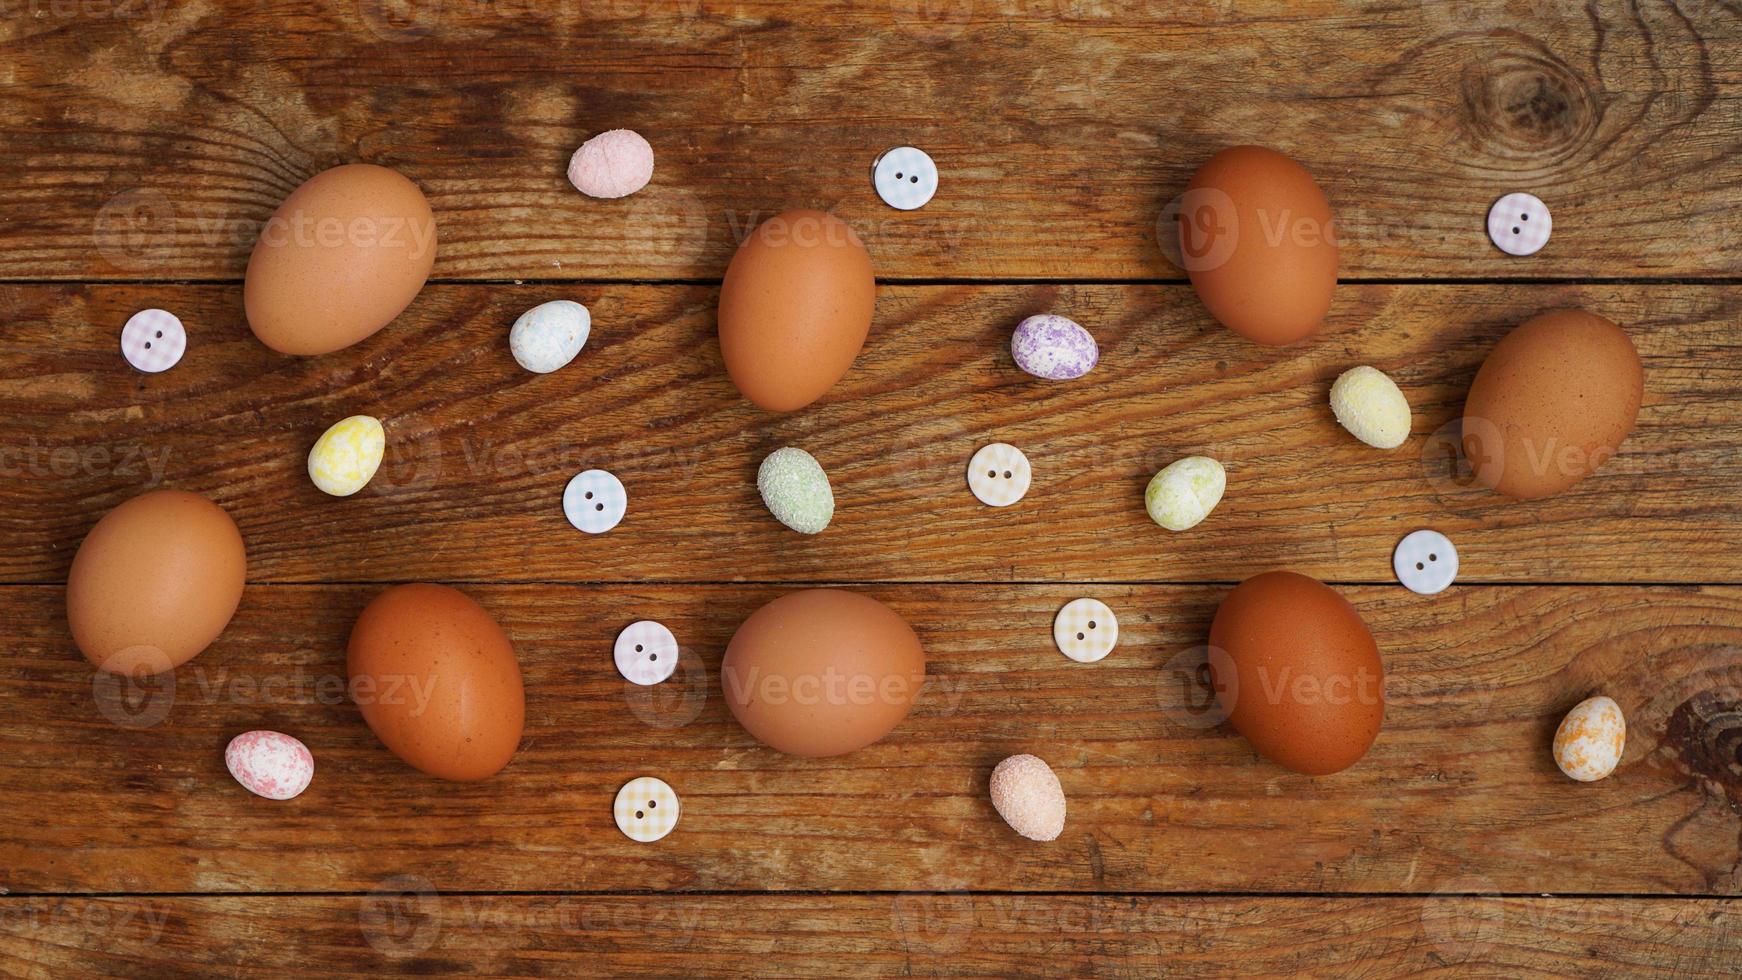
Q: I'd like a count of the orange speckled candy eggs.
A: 1